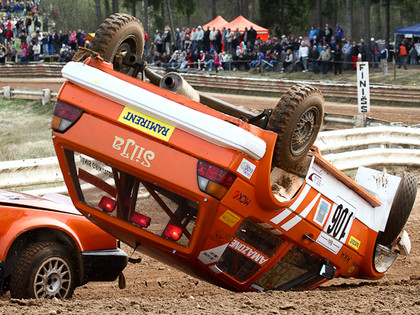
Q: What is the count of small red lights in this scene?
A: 3